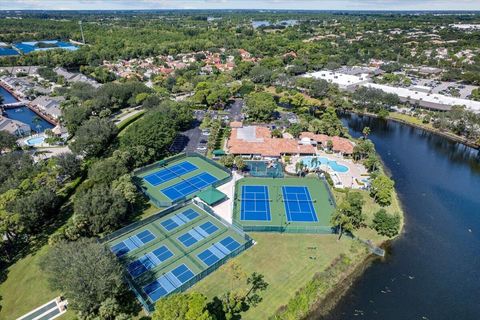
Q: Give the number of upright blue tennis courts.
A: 2